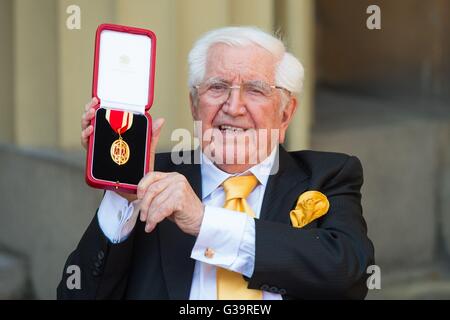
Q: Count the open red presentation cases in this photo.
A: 1